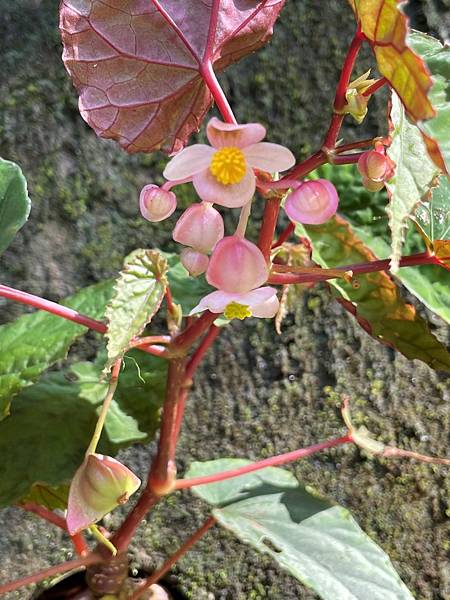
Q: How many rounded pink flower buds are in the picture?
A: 6